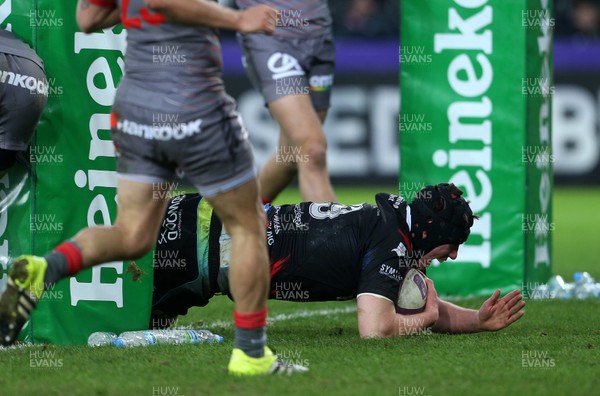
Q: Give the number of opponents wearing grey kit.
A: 3